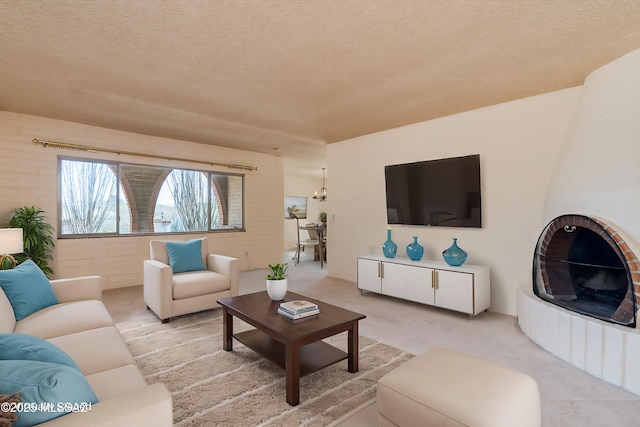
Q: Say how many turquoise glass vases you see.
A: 3